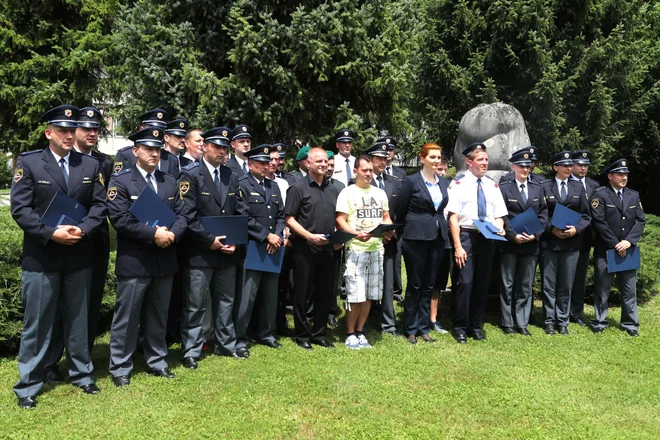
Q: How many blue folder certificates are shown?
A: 8